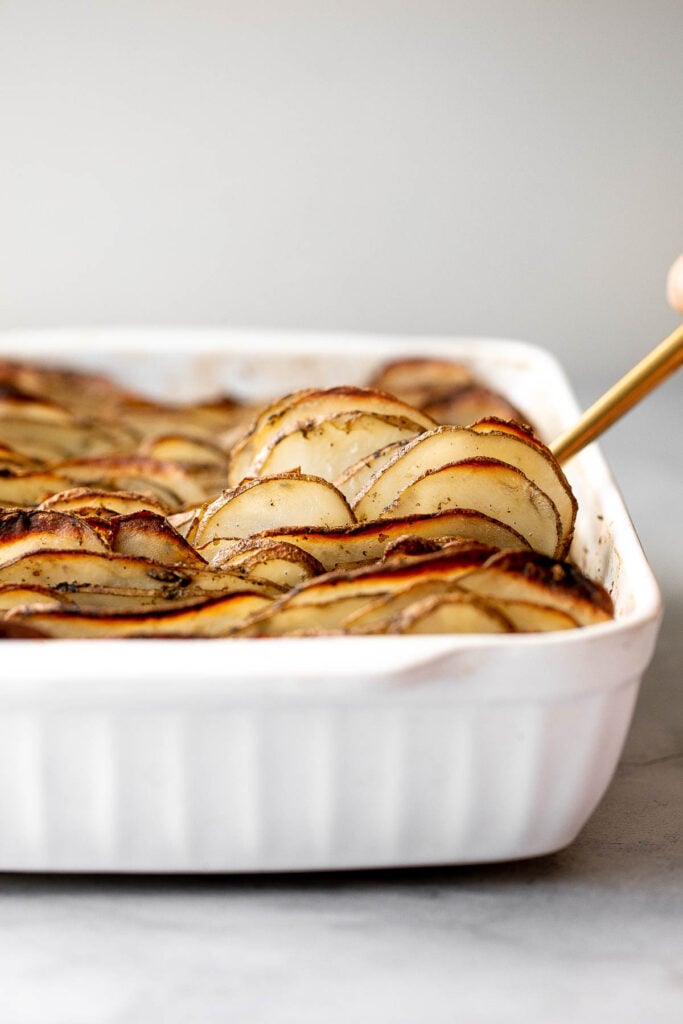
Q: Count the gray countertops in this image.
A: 1